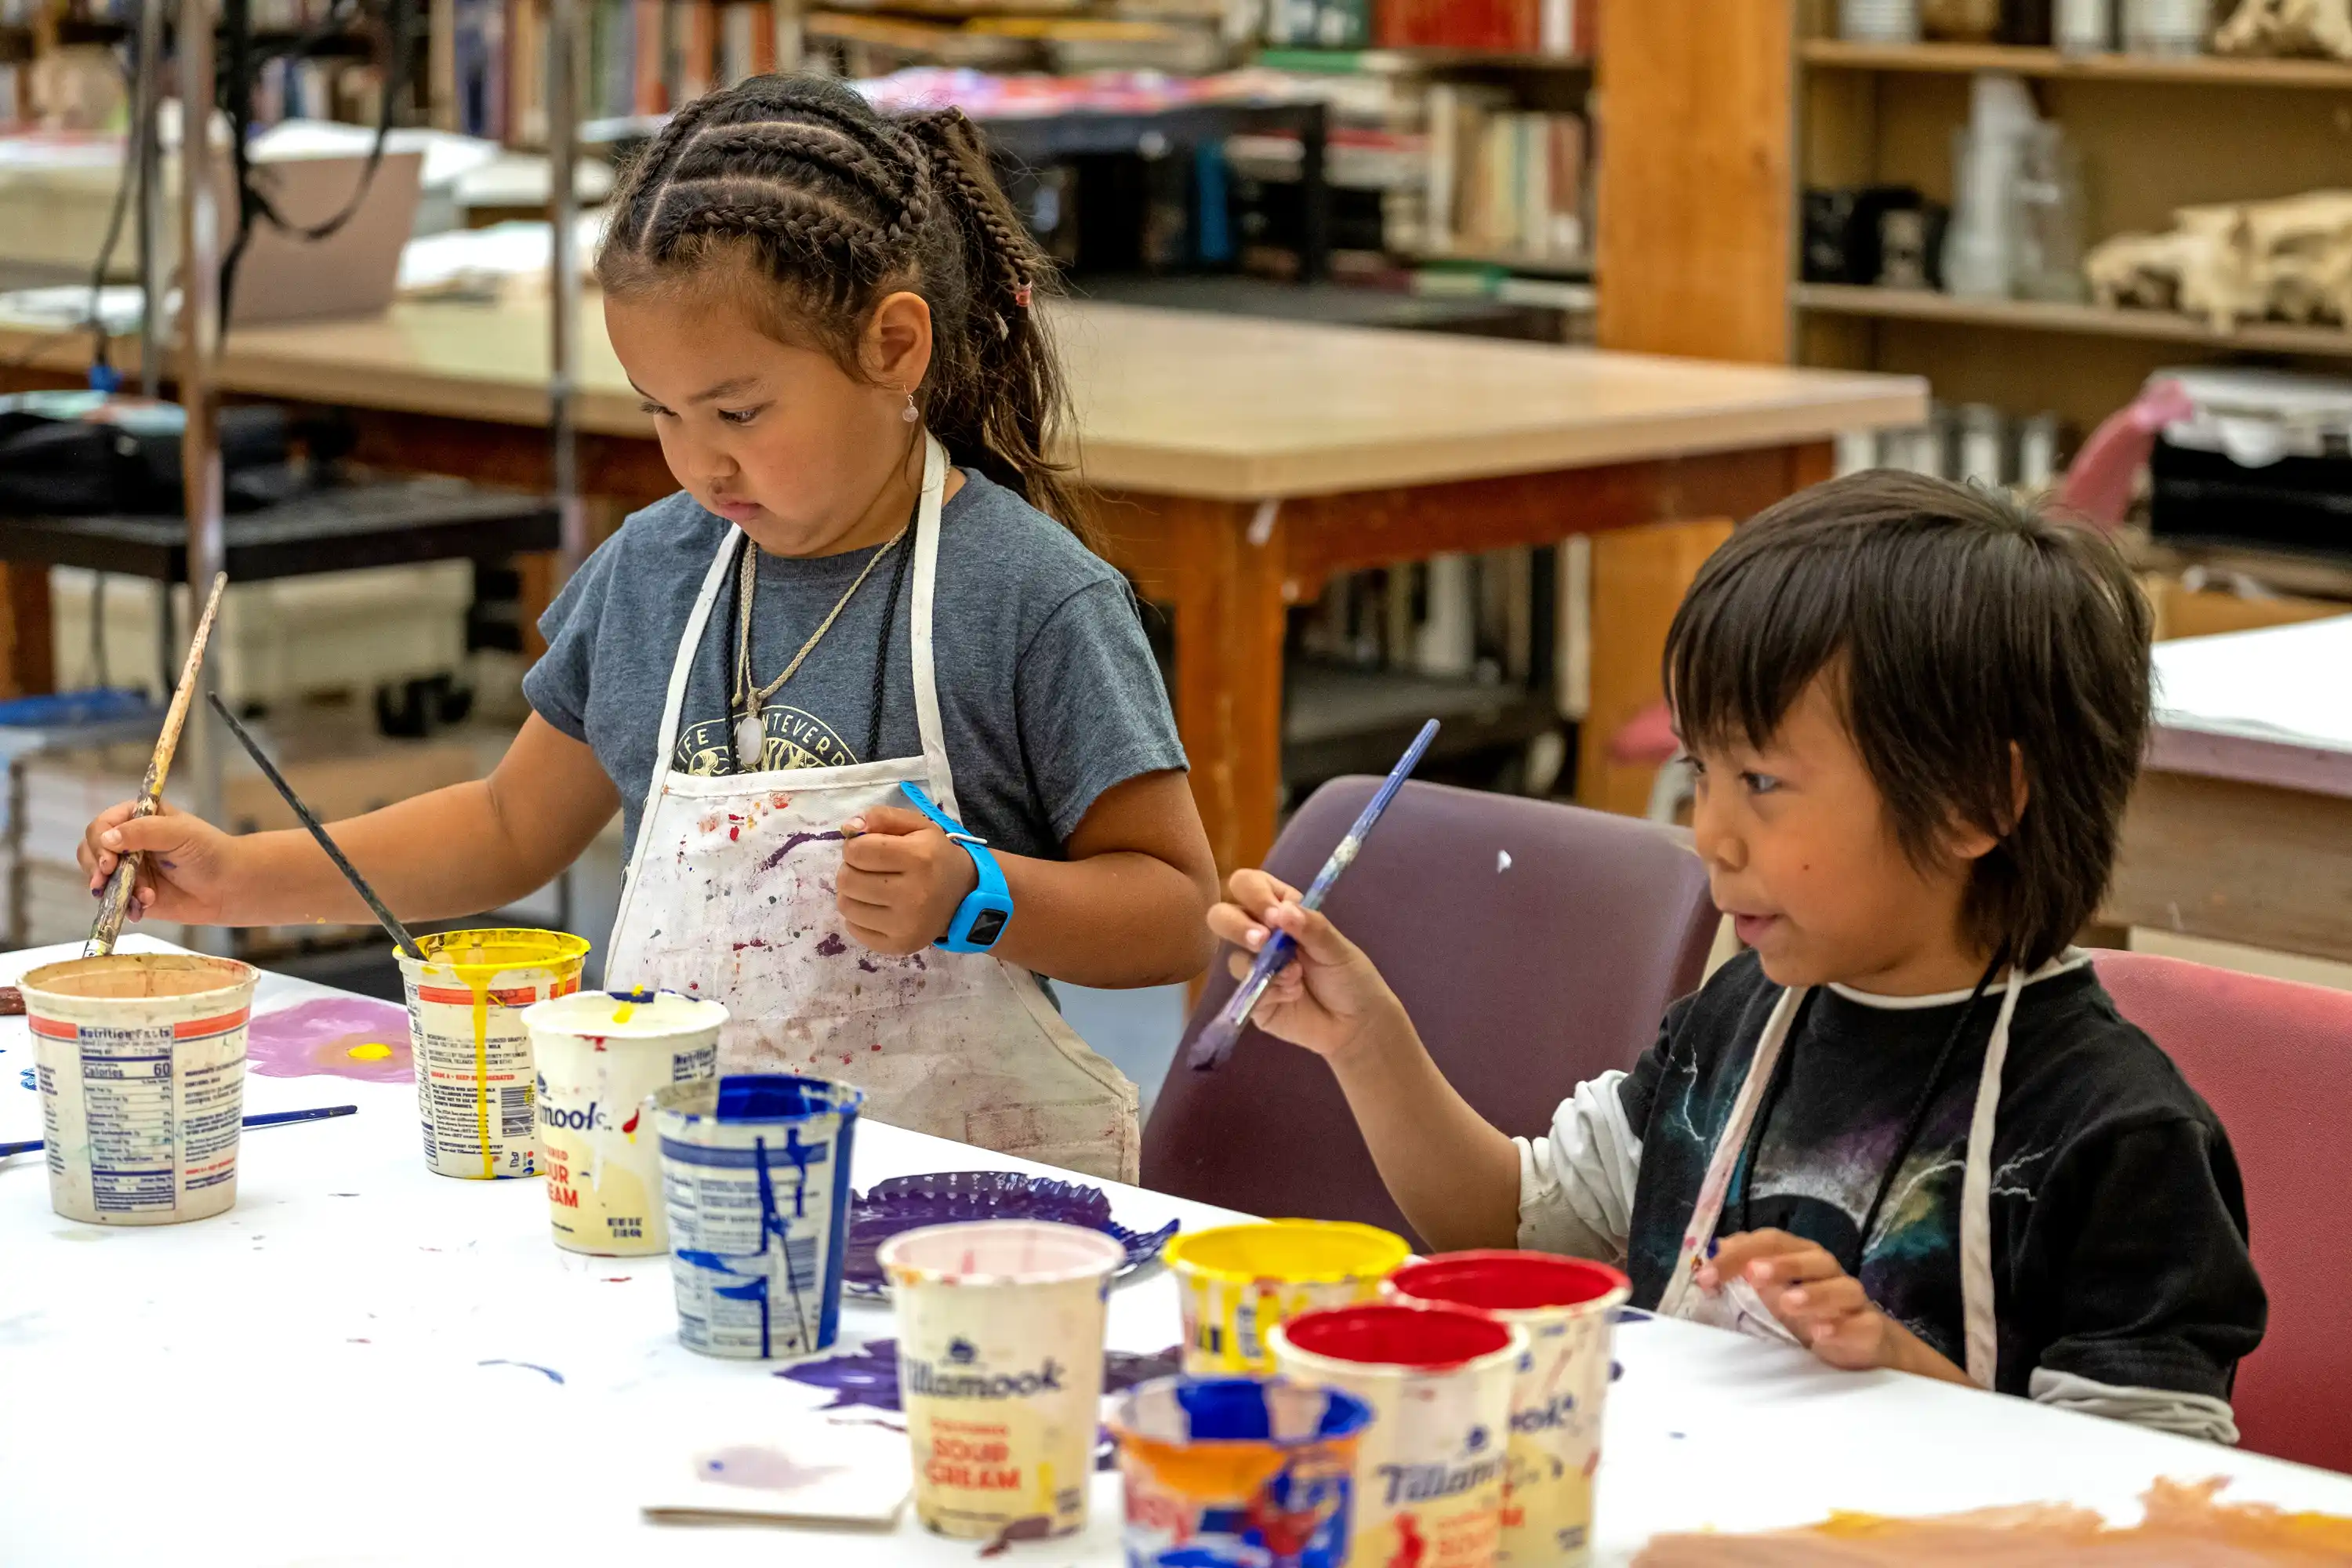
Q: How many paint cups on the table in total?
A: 9